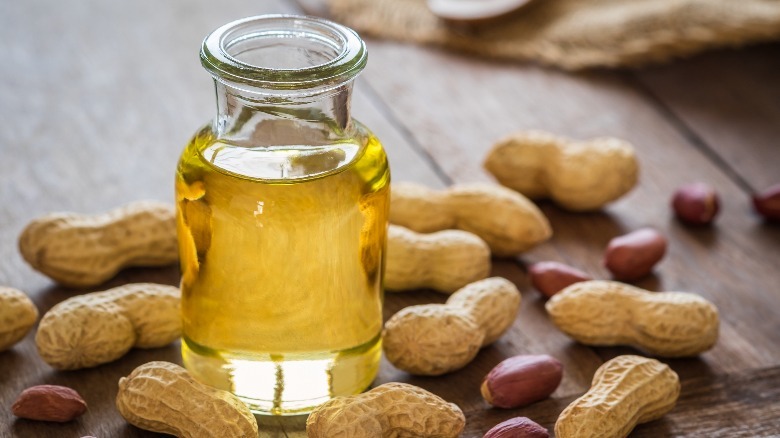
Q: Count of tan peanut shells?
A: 11